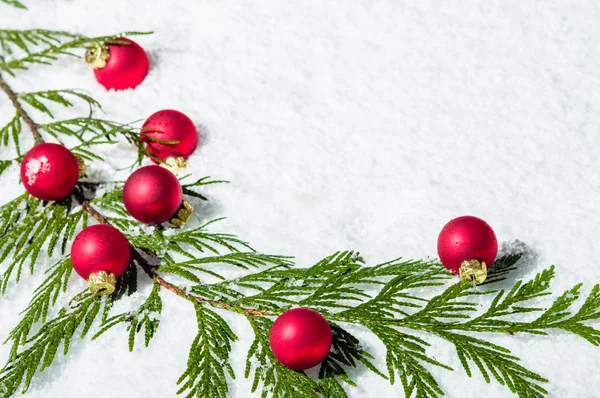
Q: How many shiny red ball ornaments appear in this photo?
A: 7